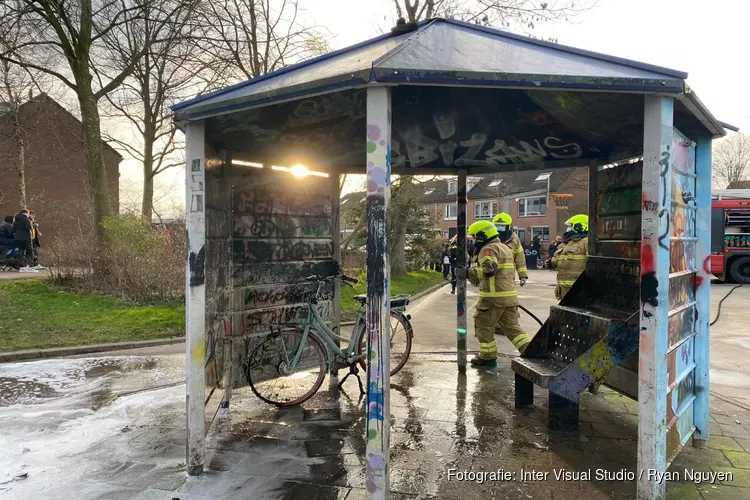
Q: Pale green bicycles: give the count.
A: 1